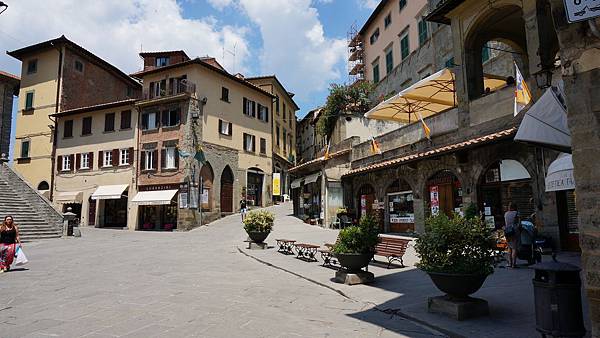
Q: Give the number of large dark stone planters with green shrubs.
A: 3